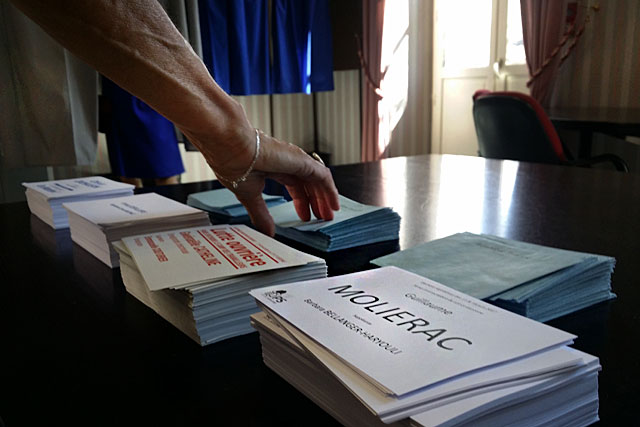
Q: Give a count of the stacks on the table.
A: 7